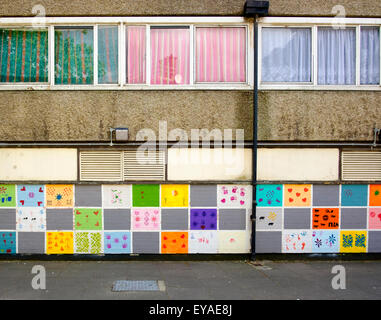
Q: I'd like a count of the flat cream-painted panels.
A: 3